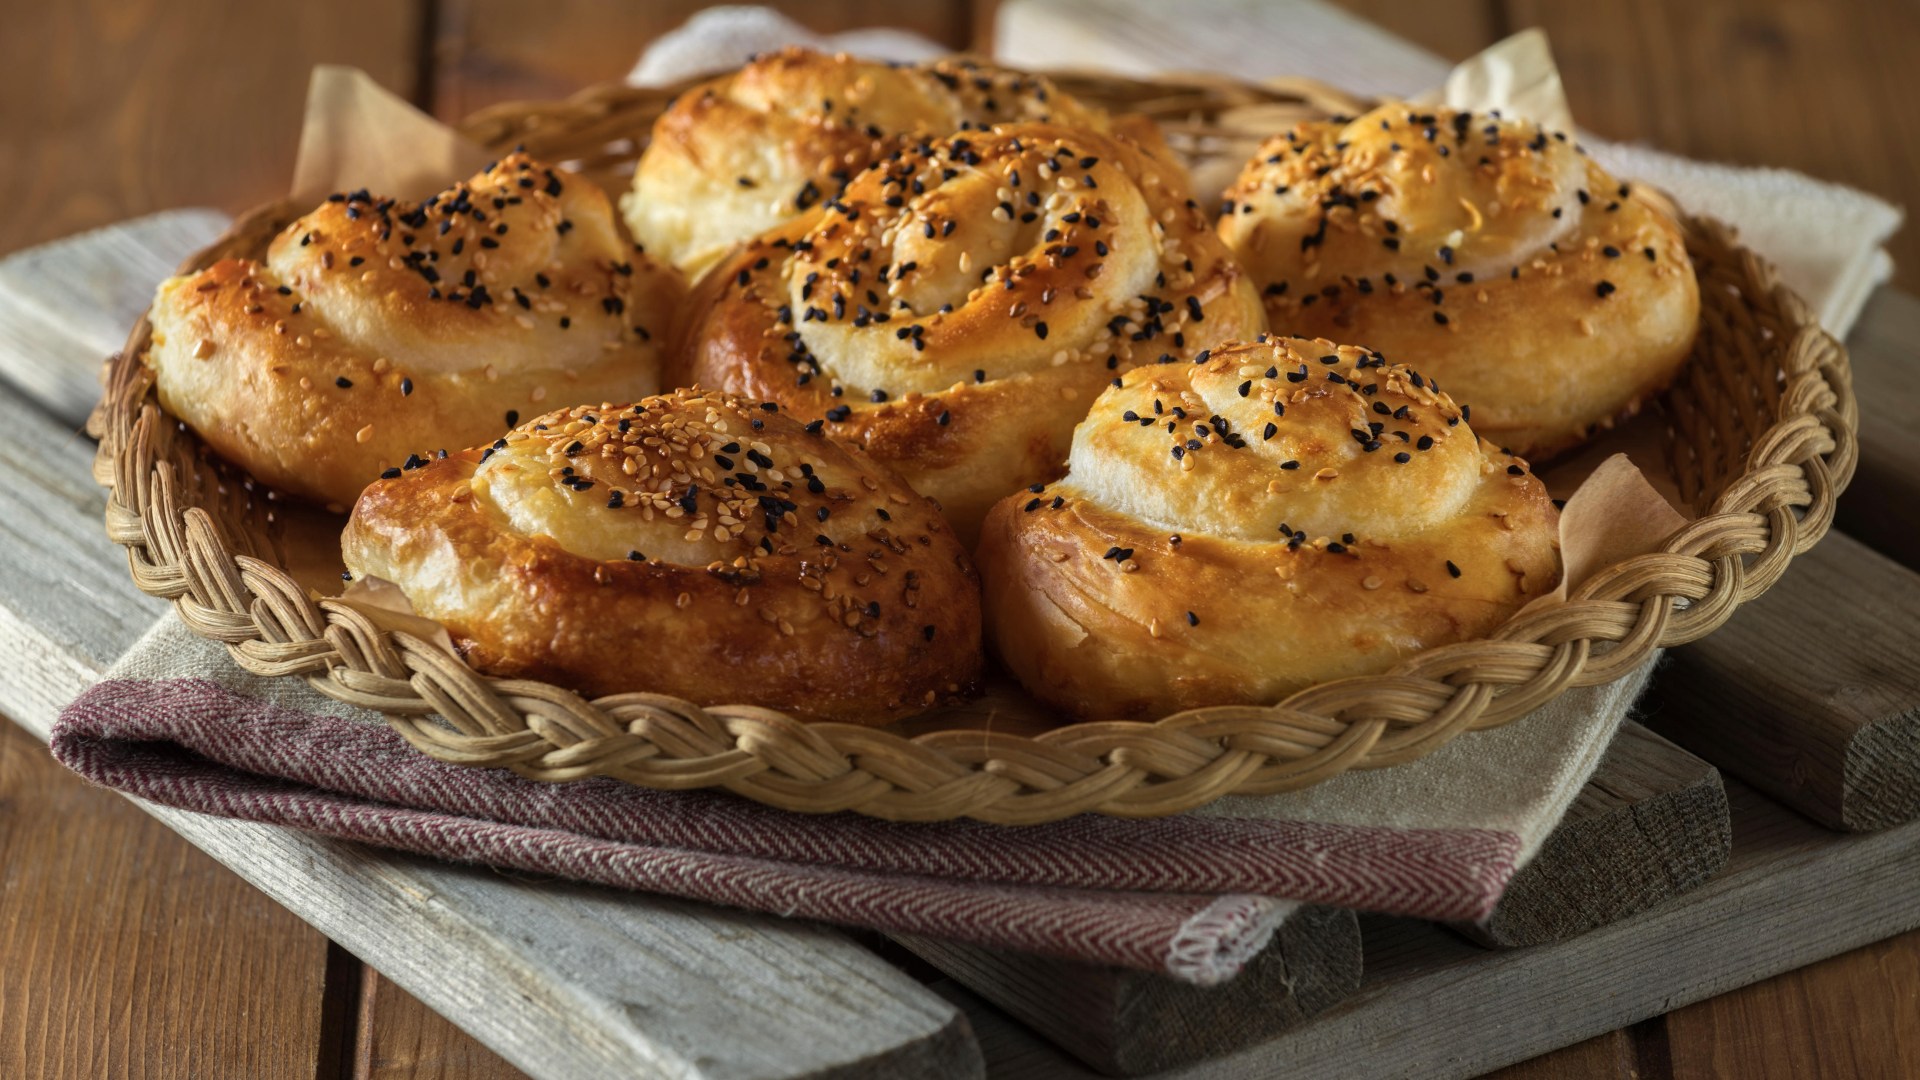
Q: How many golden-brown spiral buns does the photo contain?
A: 6